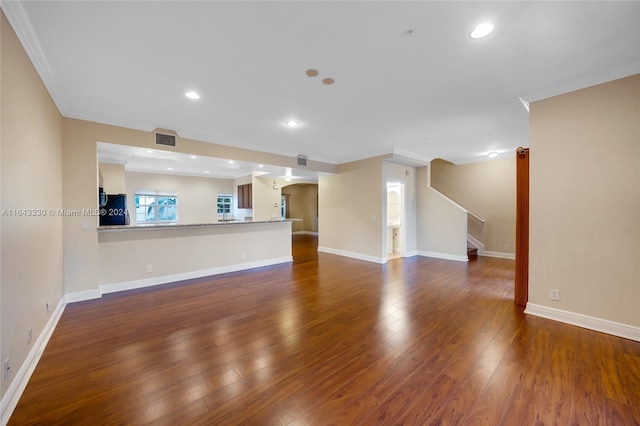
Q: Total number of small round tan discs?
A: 2